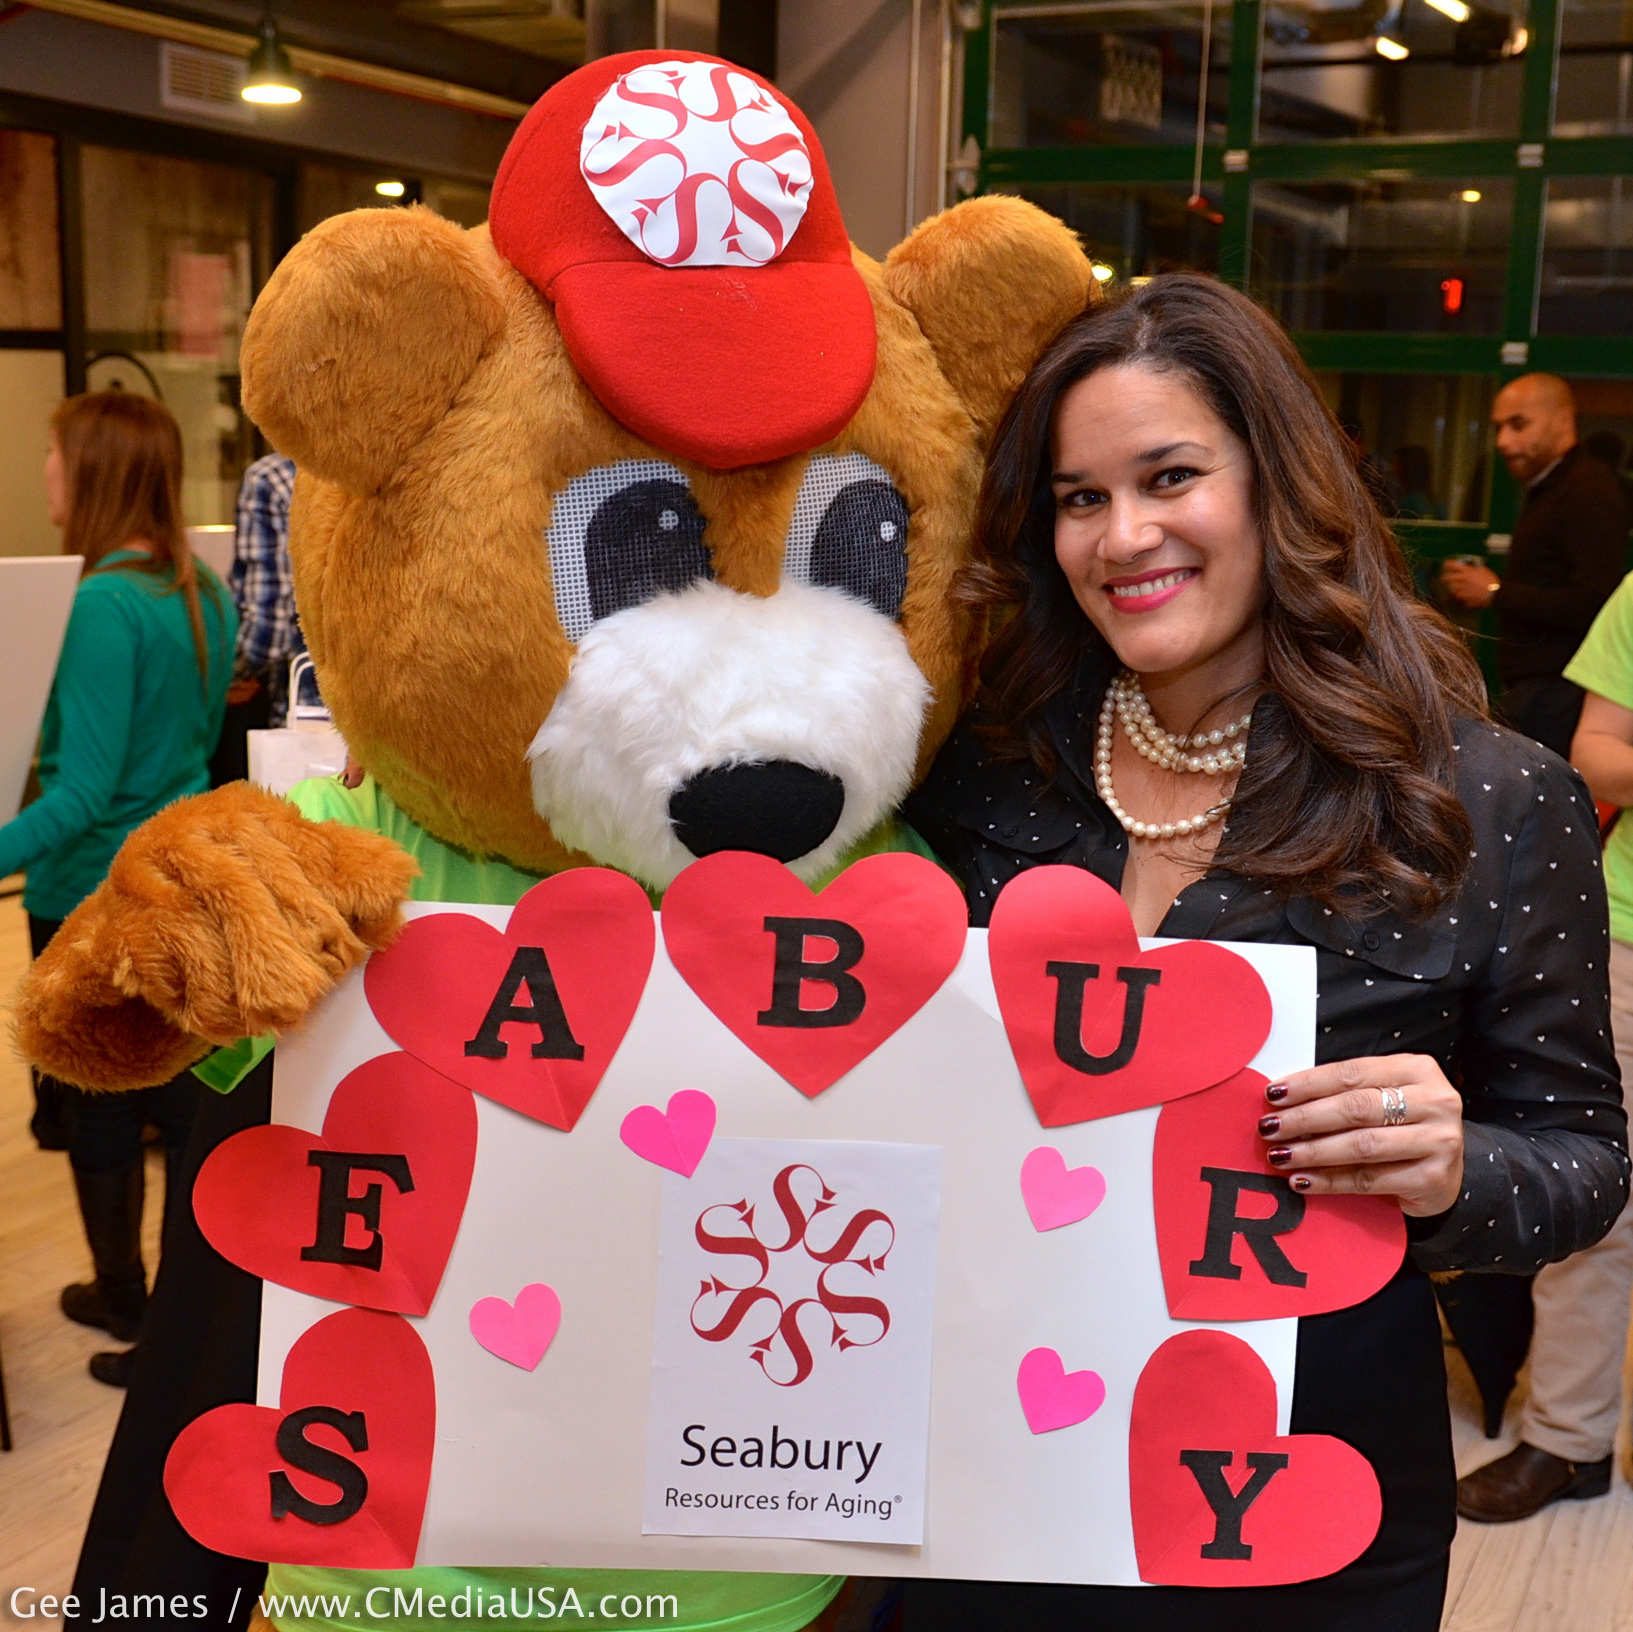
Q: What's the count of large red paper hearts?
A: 7